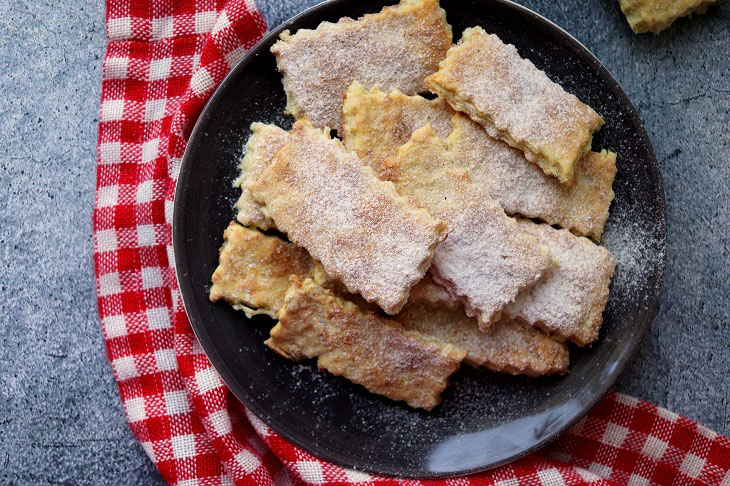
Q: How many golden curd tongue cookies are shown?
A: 12